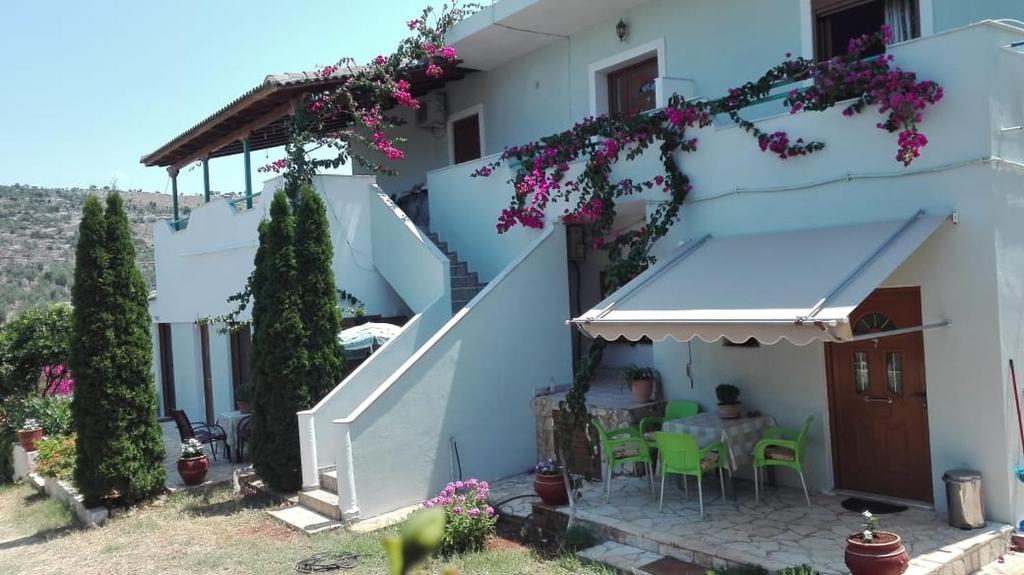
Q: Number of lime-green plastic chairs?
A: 4